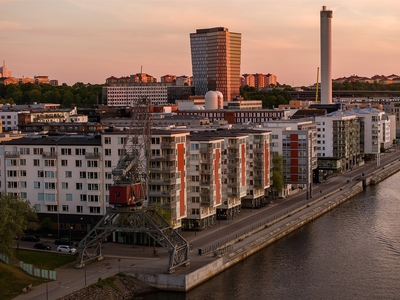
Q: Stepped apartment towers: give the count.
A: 4